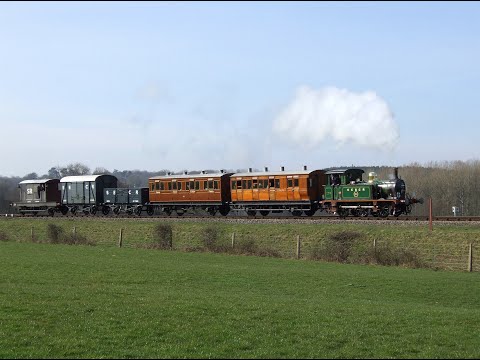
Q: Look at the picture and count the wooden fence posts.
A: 7